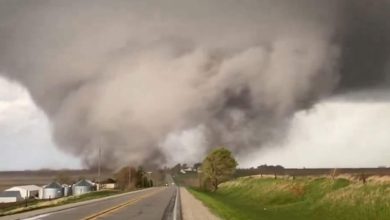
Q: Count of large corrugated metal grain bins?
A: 2